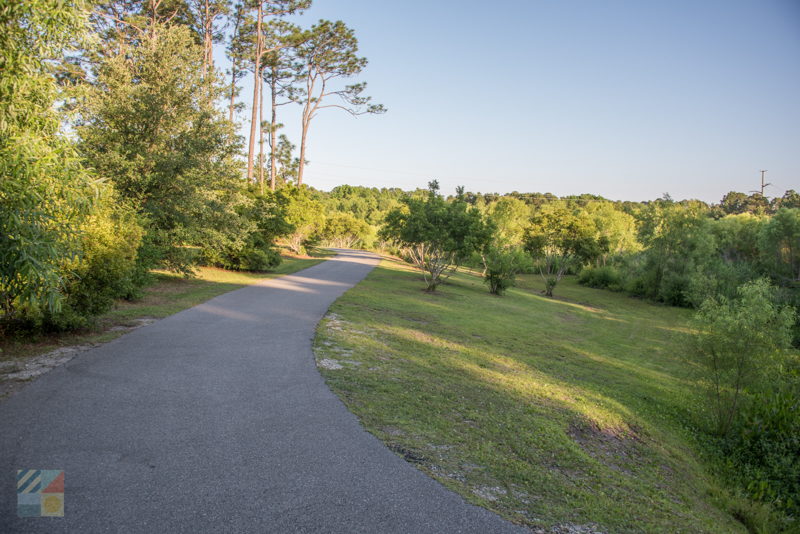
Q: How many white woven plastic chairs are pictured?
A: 0